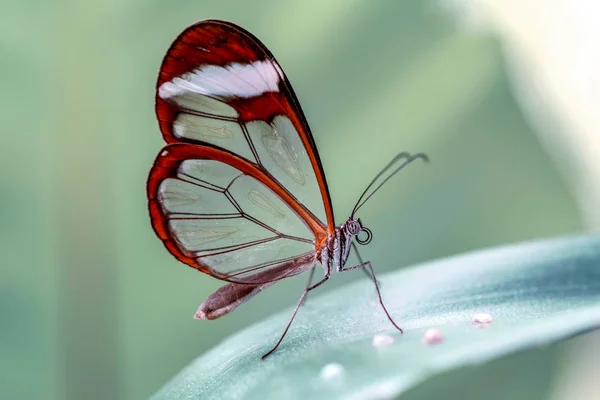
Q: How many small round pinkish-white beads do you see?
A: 4